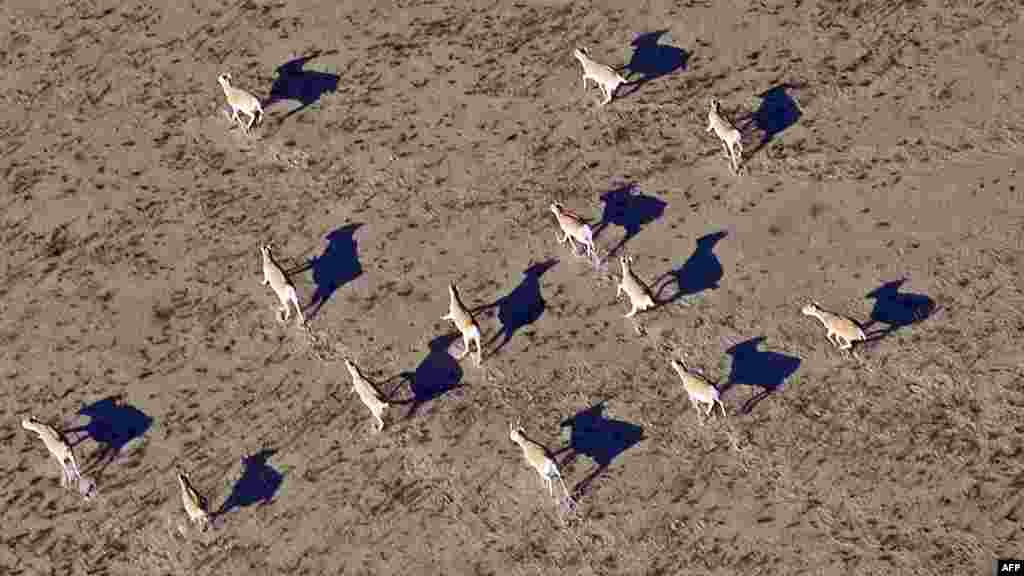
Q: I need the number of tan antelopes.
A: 13